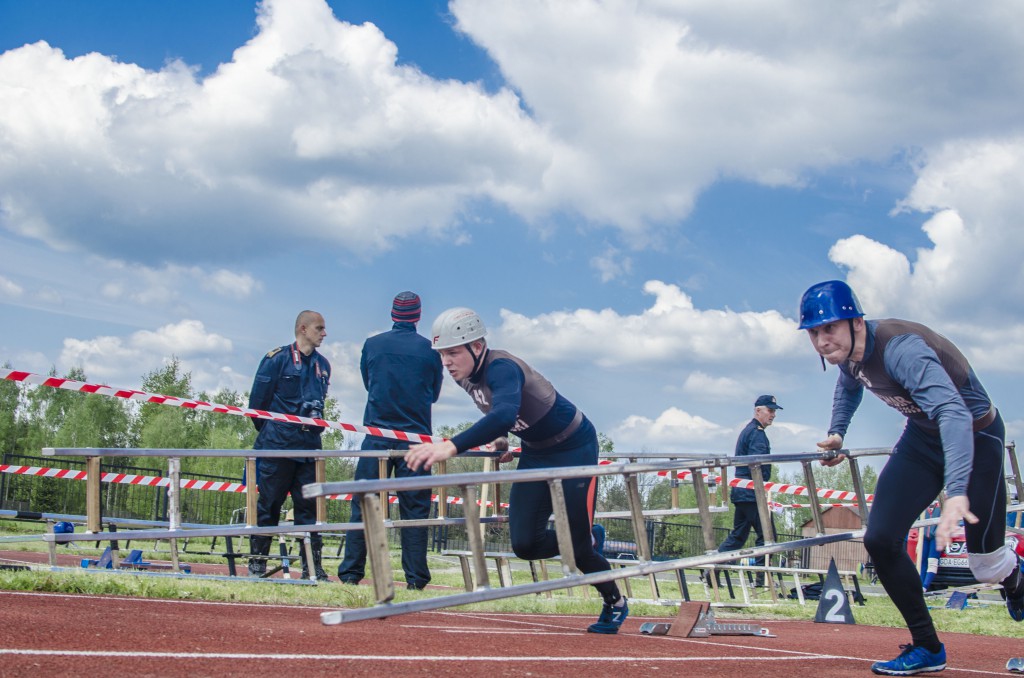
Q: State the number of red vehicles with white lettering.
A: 1